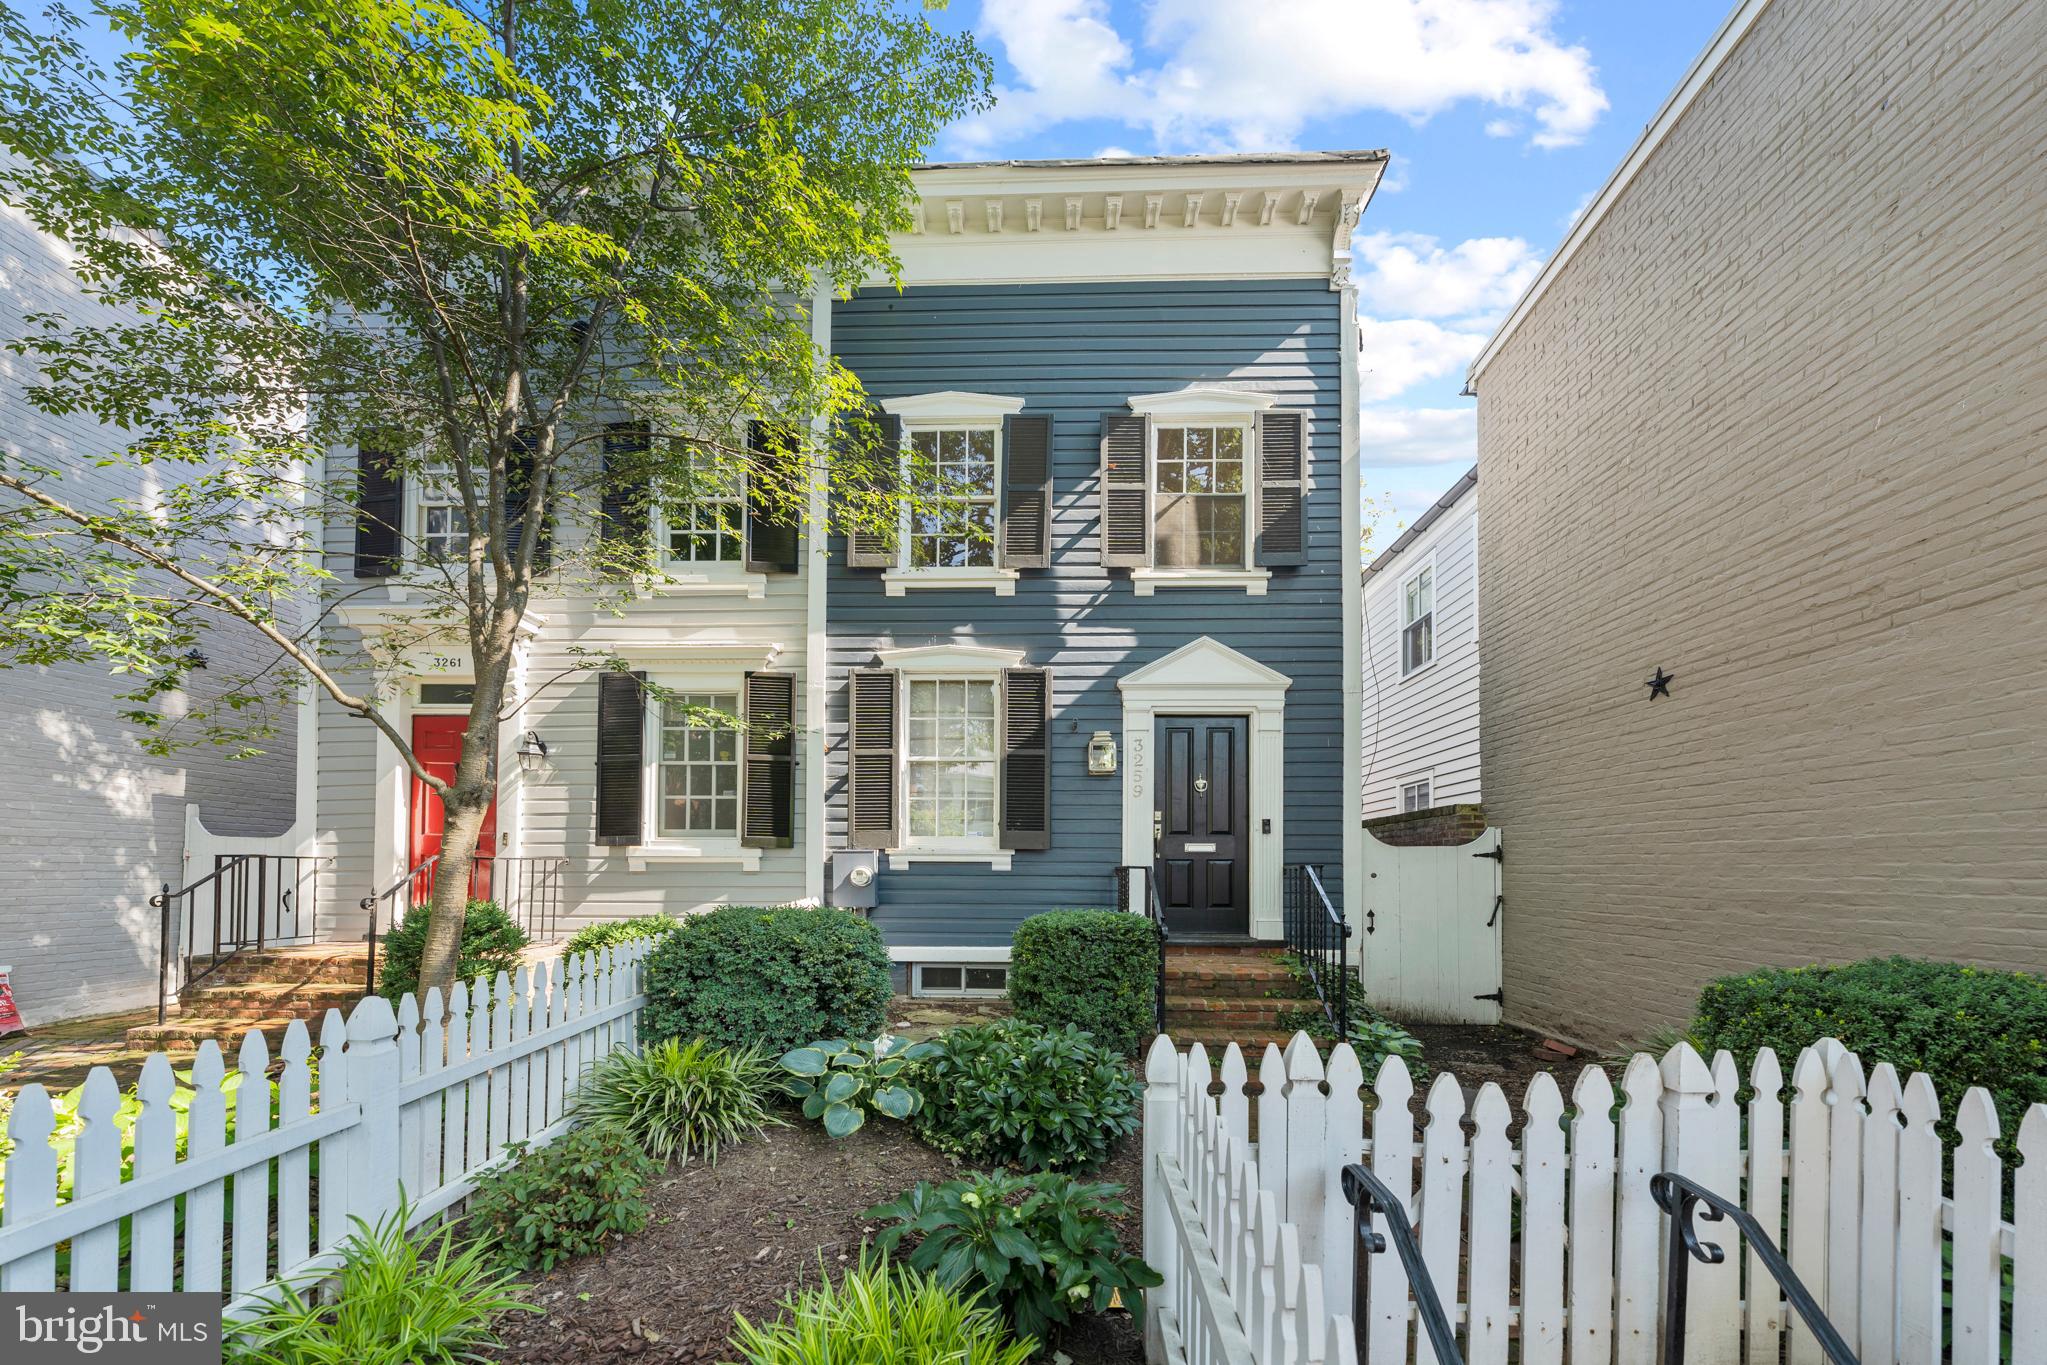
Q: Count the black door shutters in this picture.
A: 12